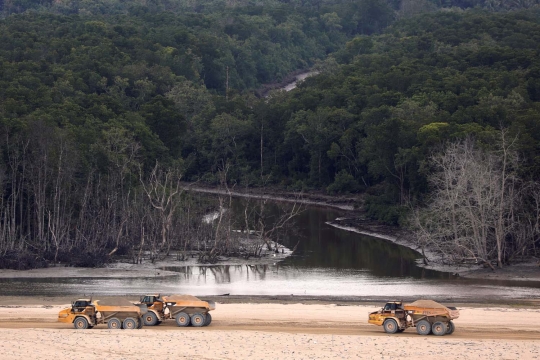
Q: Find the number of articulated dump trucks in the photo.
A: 3